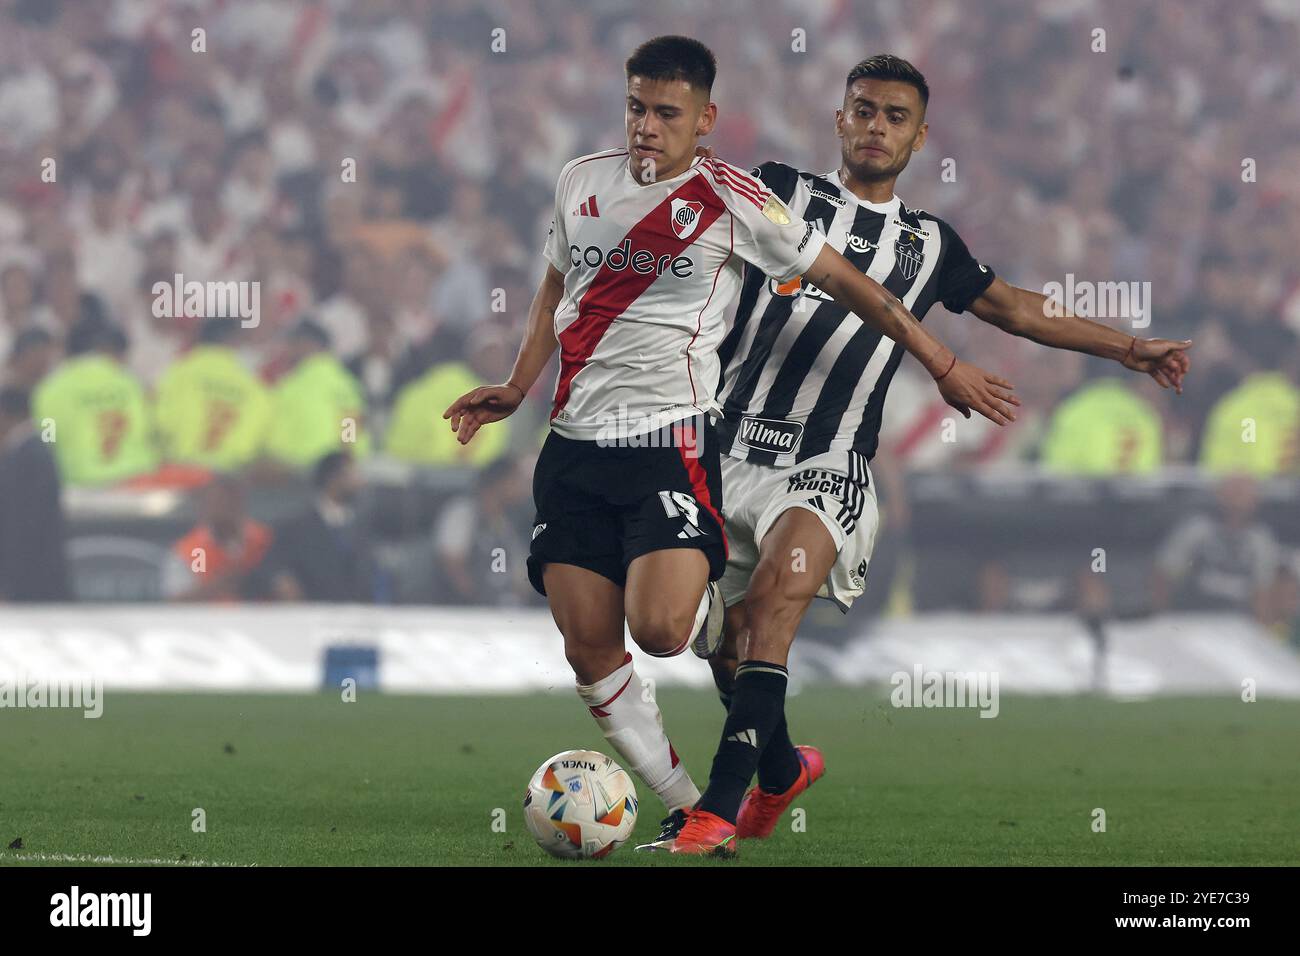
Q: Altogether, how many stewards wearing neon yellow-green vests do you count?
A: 6